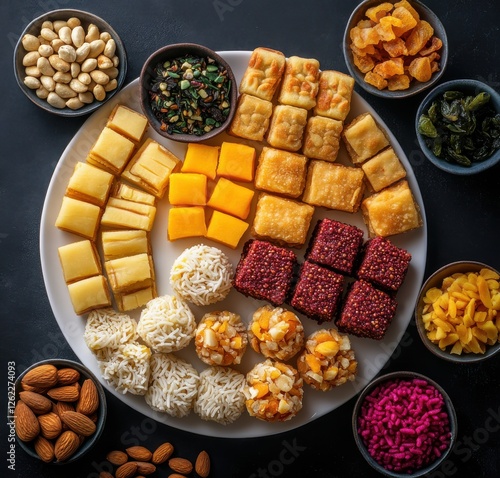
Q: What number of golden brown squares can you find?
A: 12